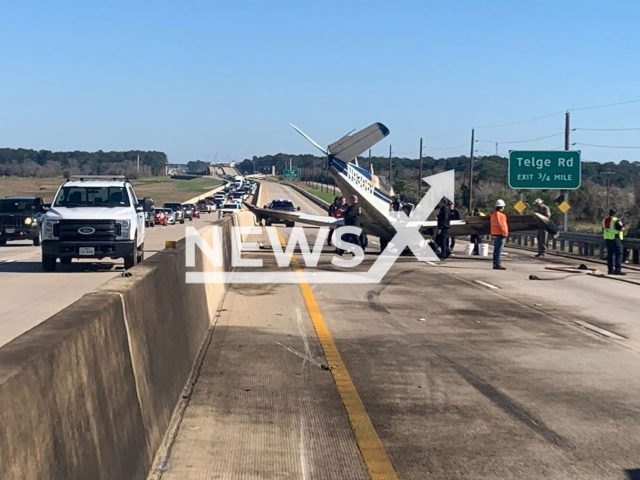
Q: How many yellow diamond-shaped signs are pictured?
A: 2